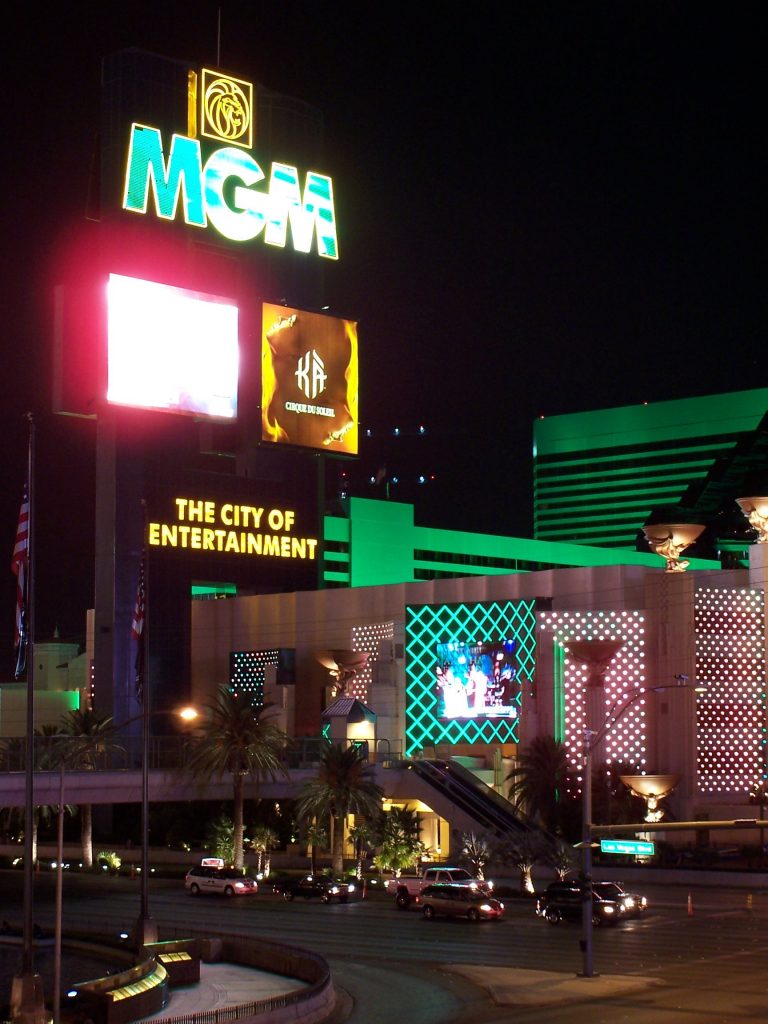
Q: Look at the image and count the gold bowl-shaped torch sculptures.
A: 5